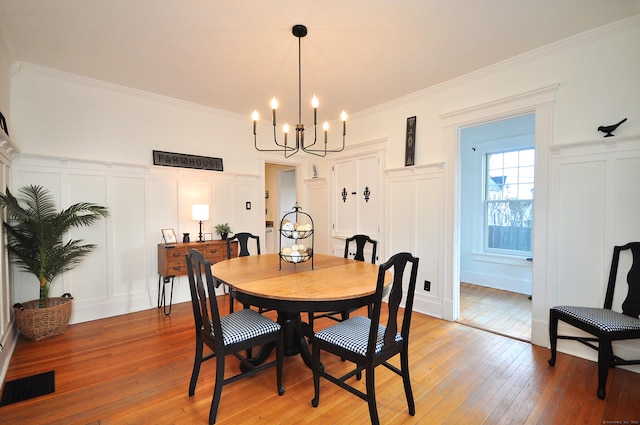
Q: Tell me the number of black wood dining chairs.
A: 5